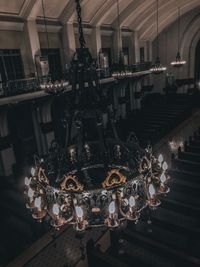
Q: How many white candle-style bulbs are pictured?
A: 12